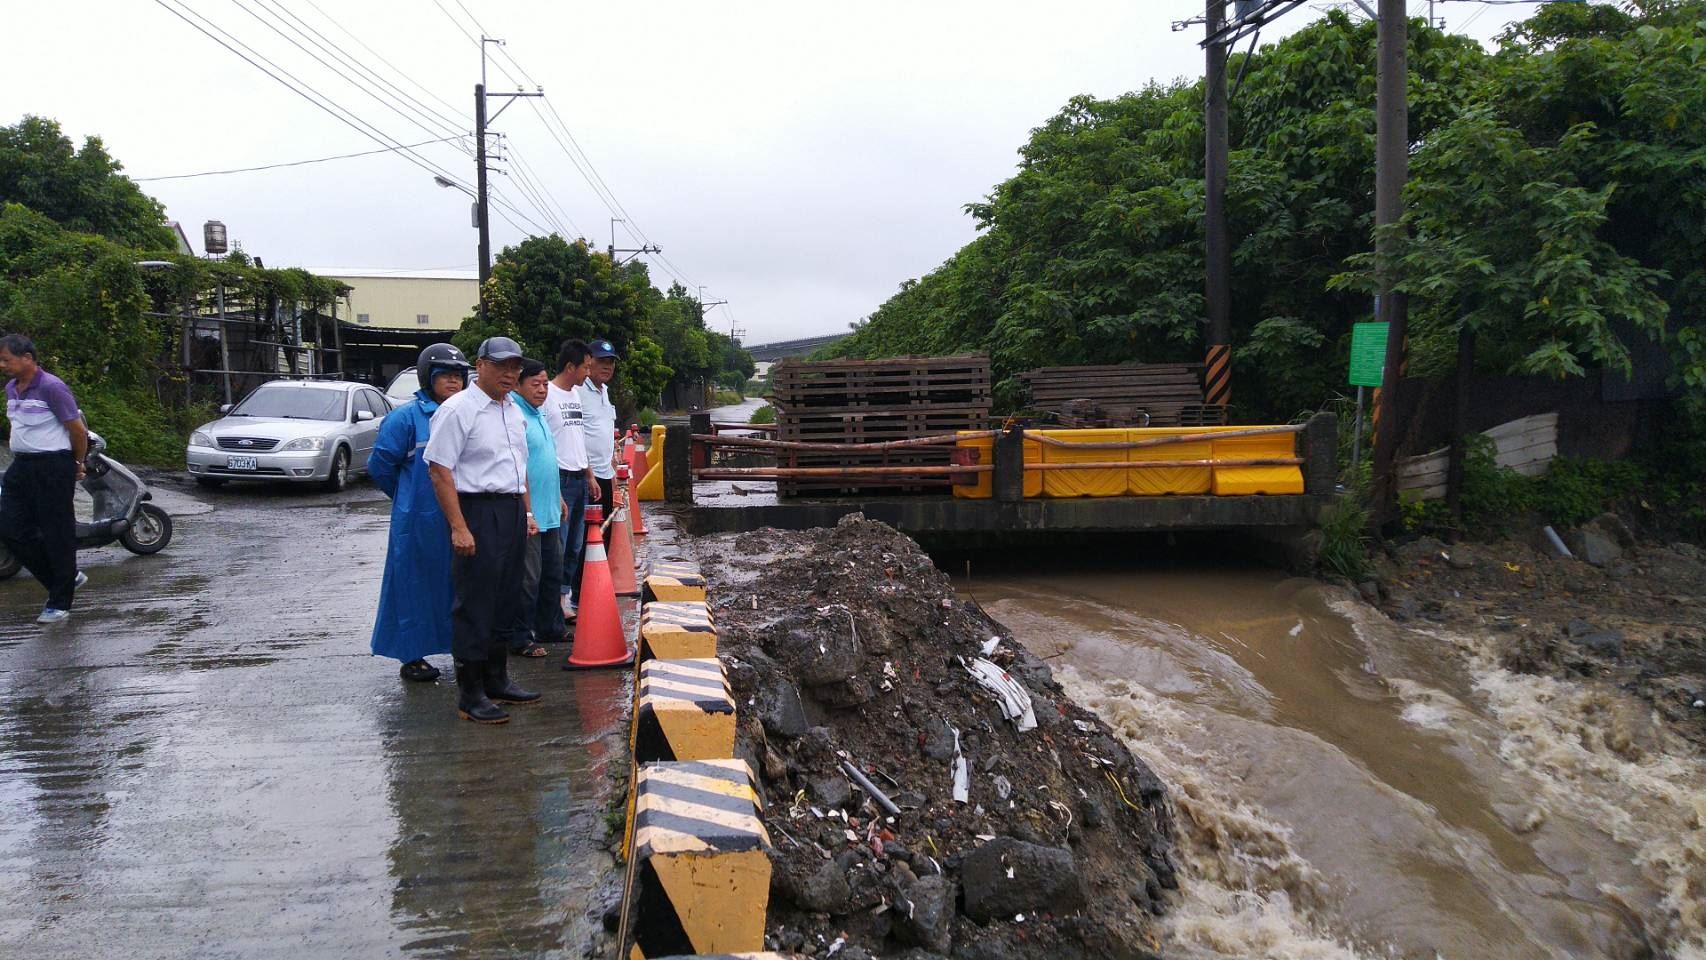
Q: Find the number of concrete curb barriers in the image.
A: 5